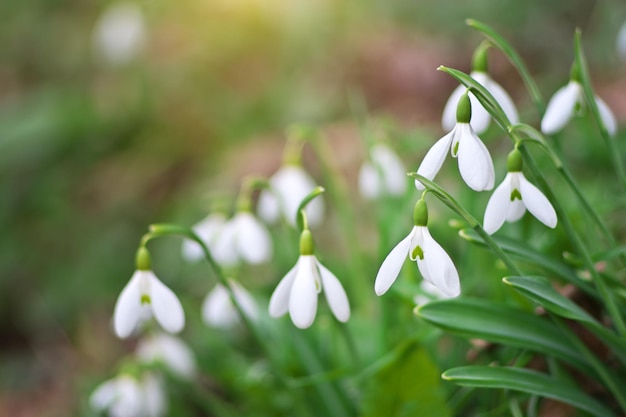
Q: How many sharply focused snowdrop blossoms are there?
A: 5